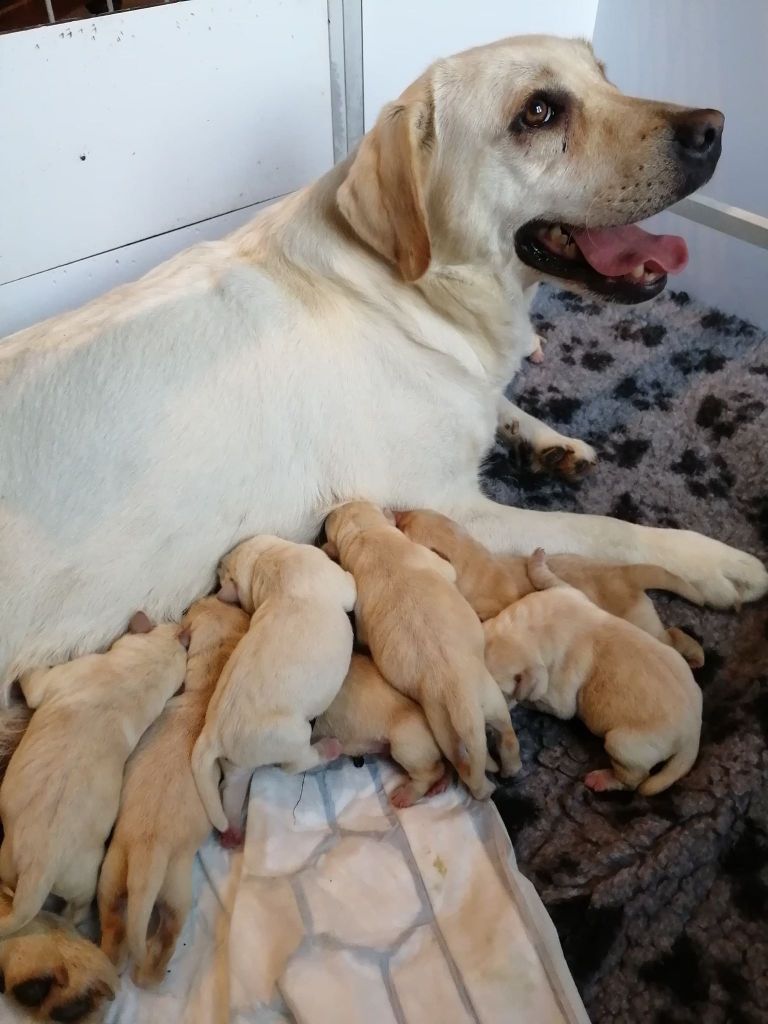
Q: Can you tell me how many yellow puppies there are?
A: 7